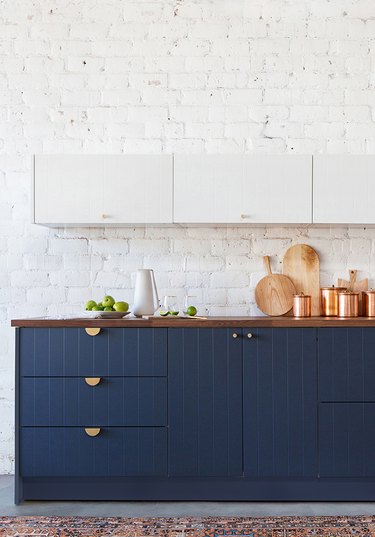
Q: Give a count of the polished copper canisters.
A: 4